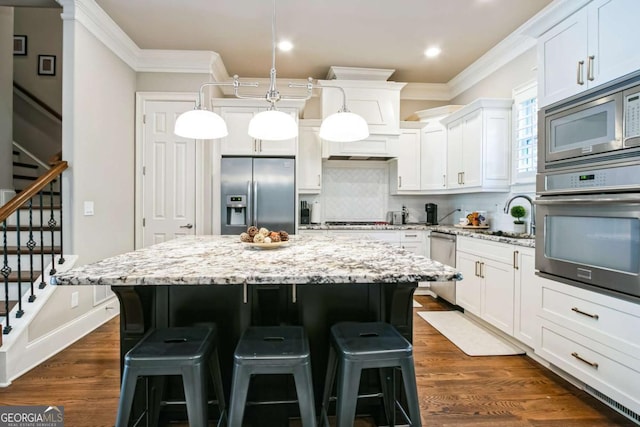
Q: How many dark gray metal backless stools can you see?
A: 3